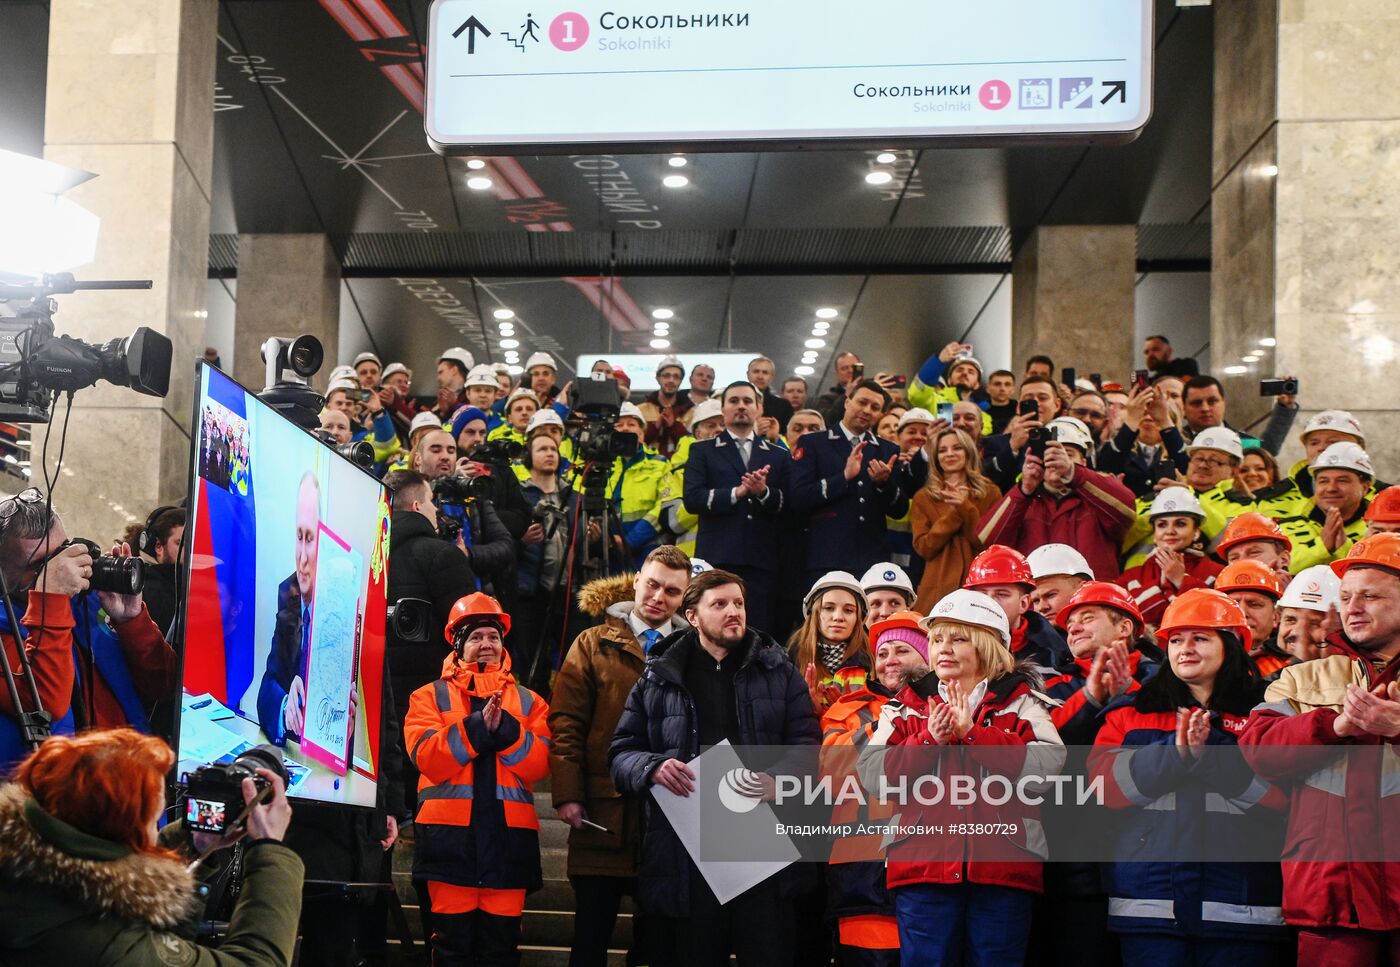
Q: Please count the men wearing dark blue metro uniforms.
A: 2